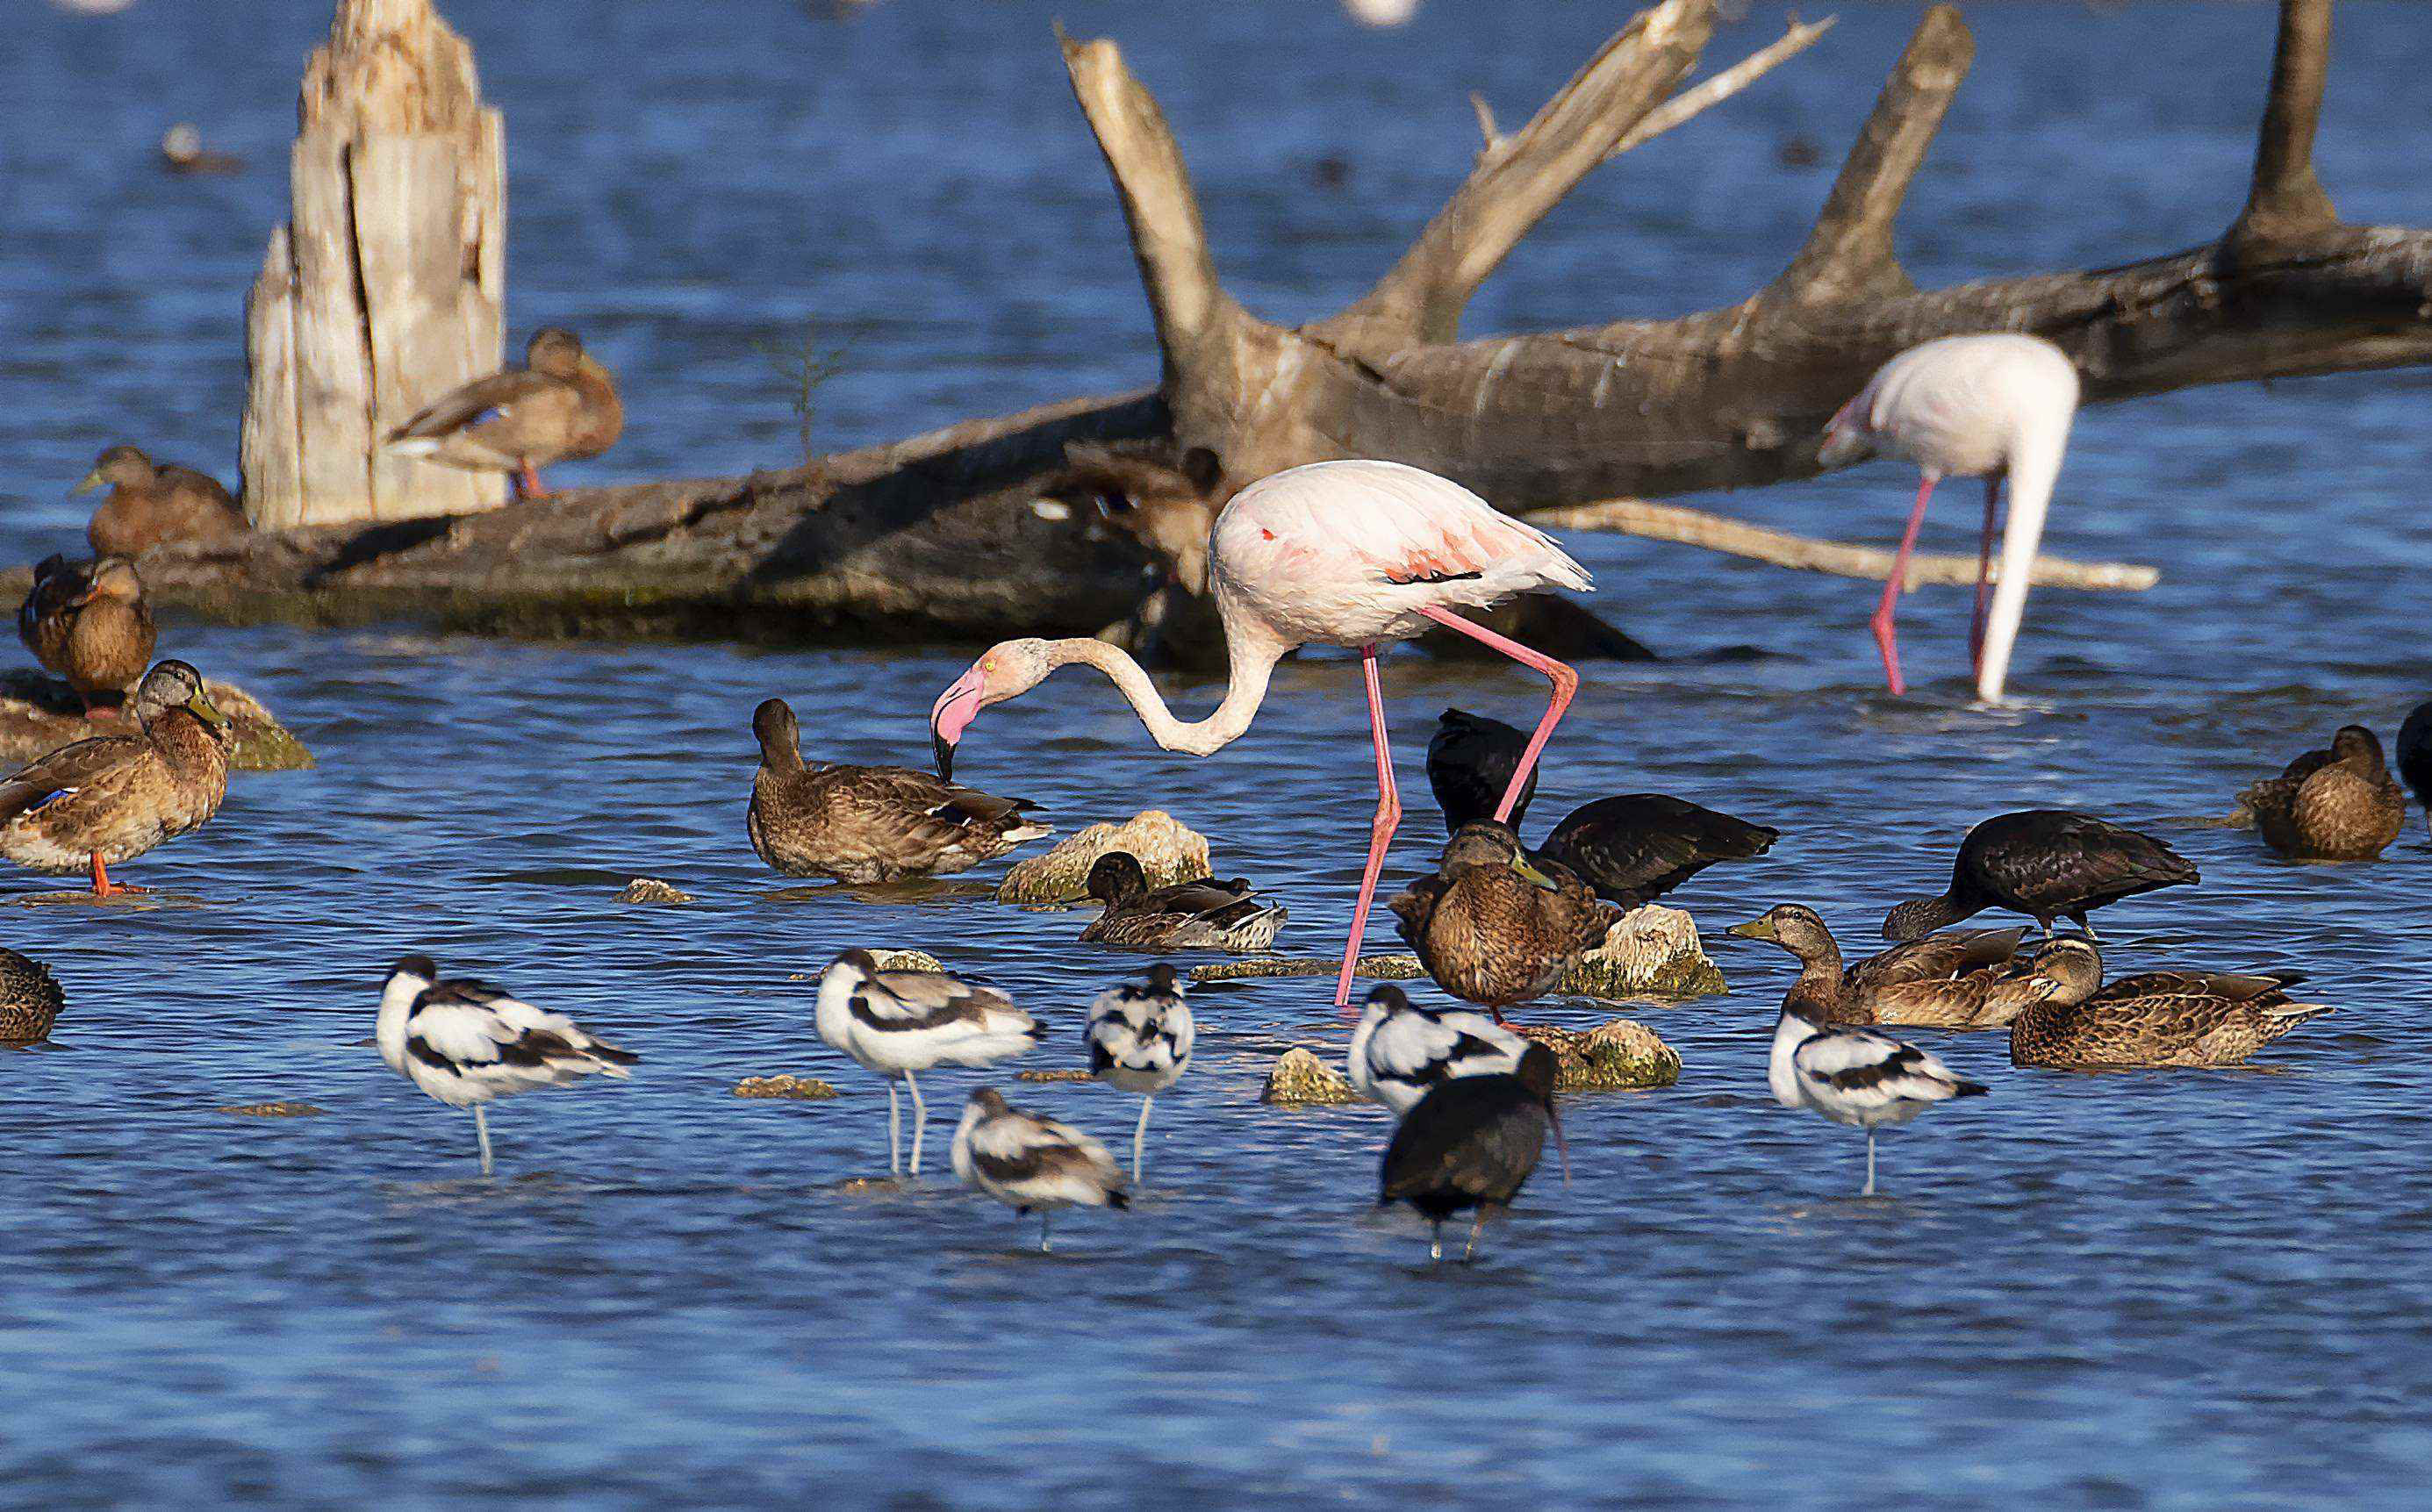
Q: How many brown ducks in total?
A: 12